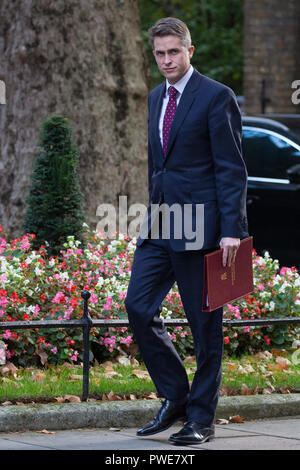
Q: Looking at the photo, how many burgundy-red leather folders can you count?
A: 1